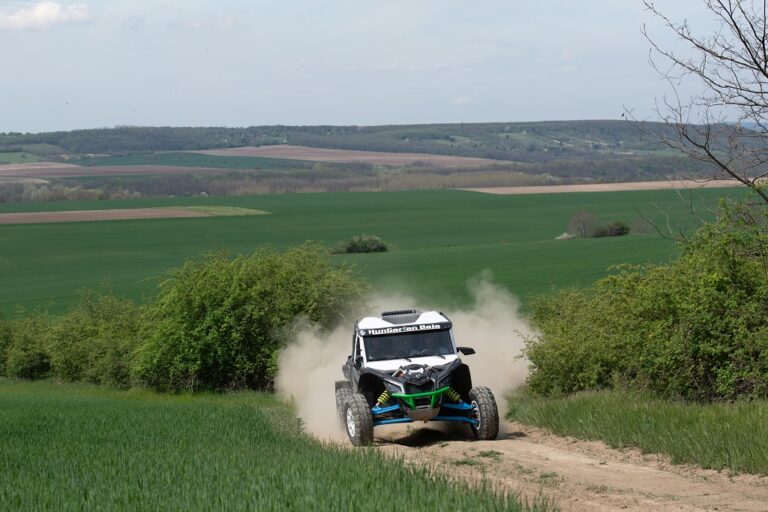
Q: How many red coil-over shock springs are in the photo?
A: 0